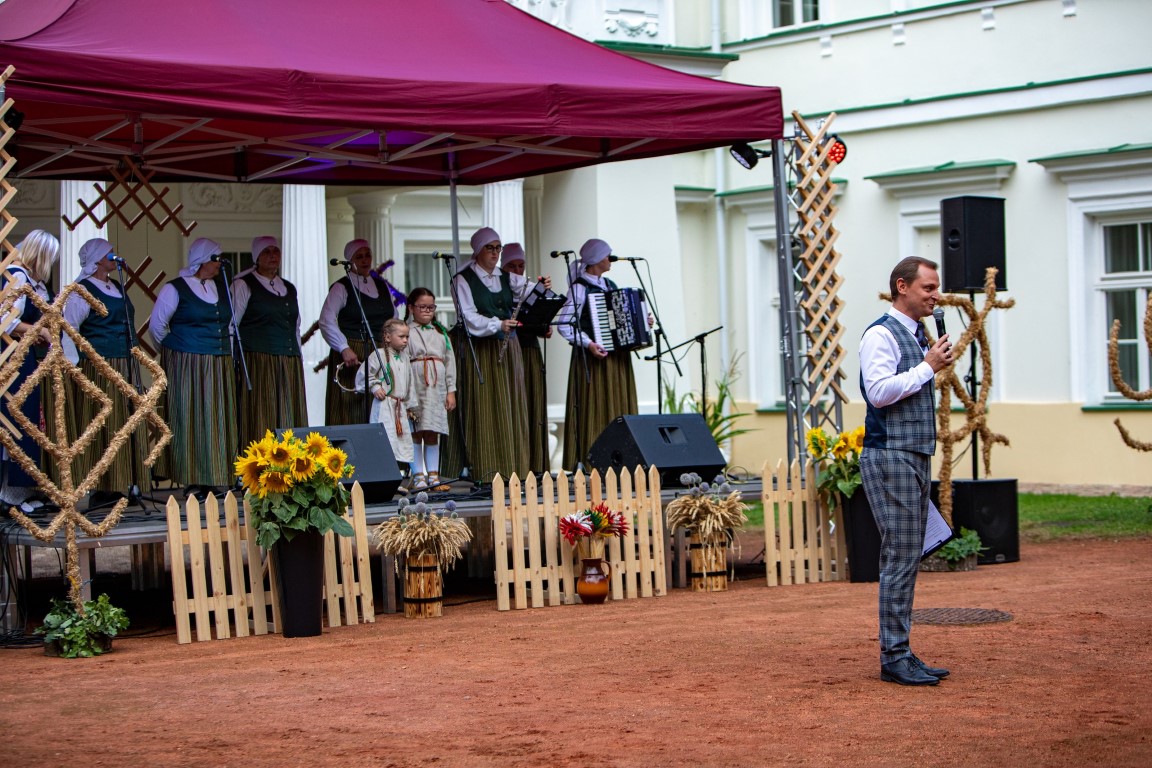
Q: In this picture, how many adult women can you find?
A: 8